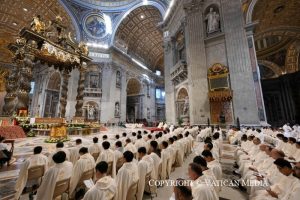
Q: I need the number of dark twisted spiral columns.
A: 4